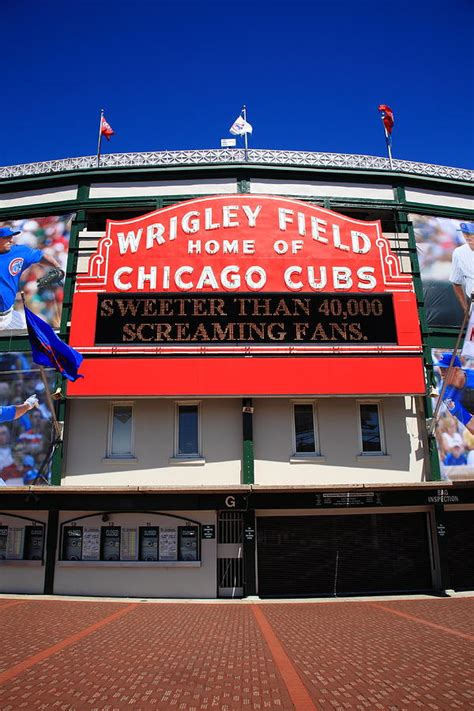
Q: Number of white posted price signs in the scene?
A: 4